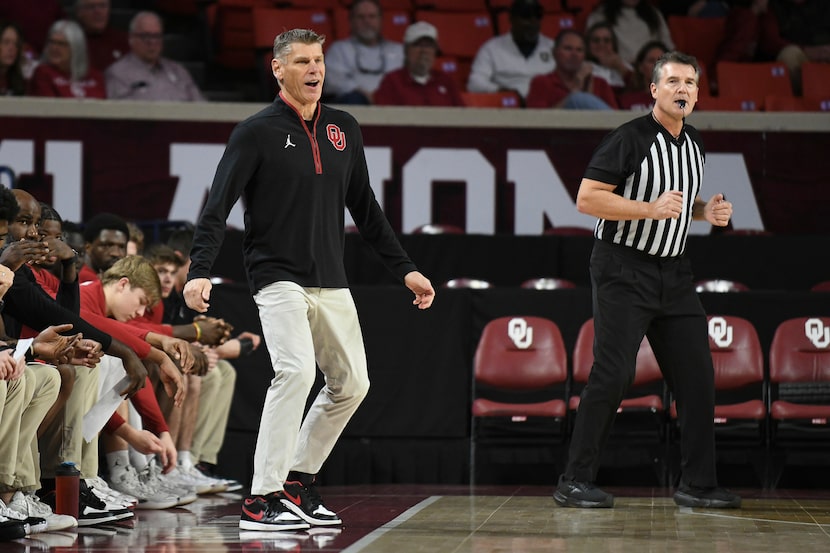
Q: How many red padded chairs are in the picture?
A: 4